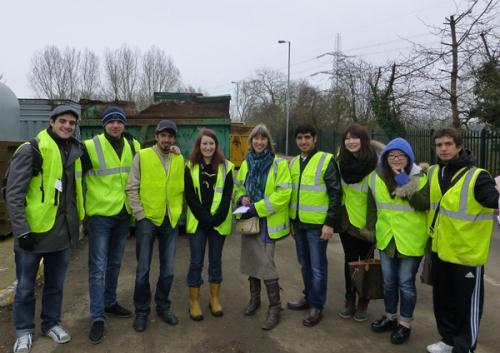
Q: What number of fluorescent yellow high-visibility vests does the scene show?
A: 9